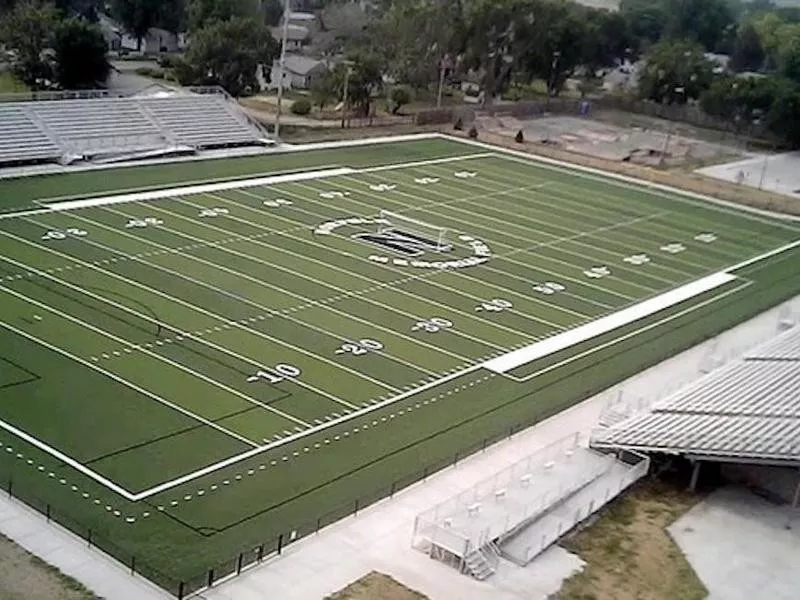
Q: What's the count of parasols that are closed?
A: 0